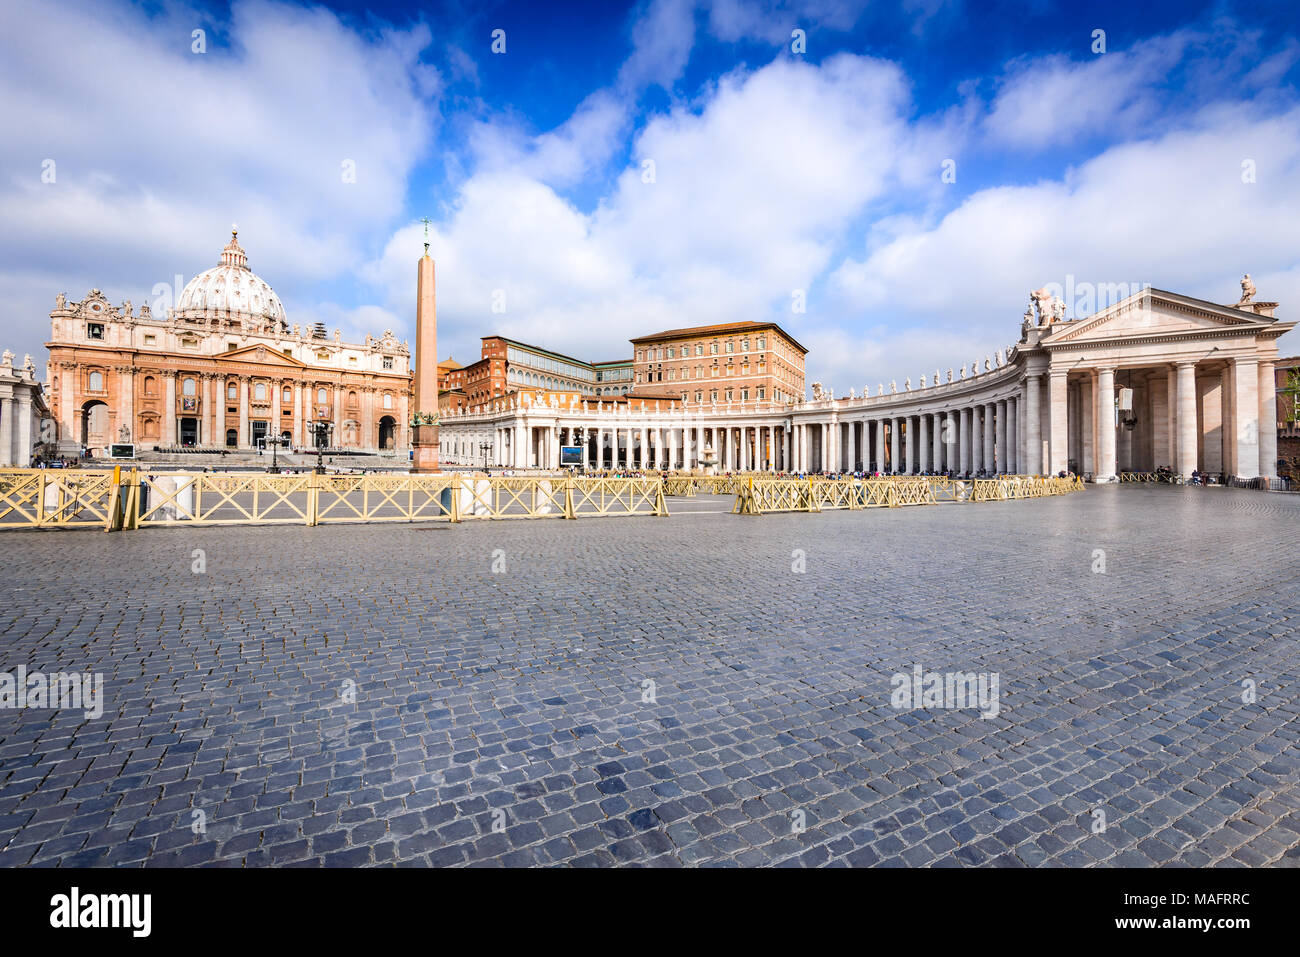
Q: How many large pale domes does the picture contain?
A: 1